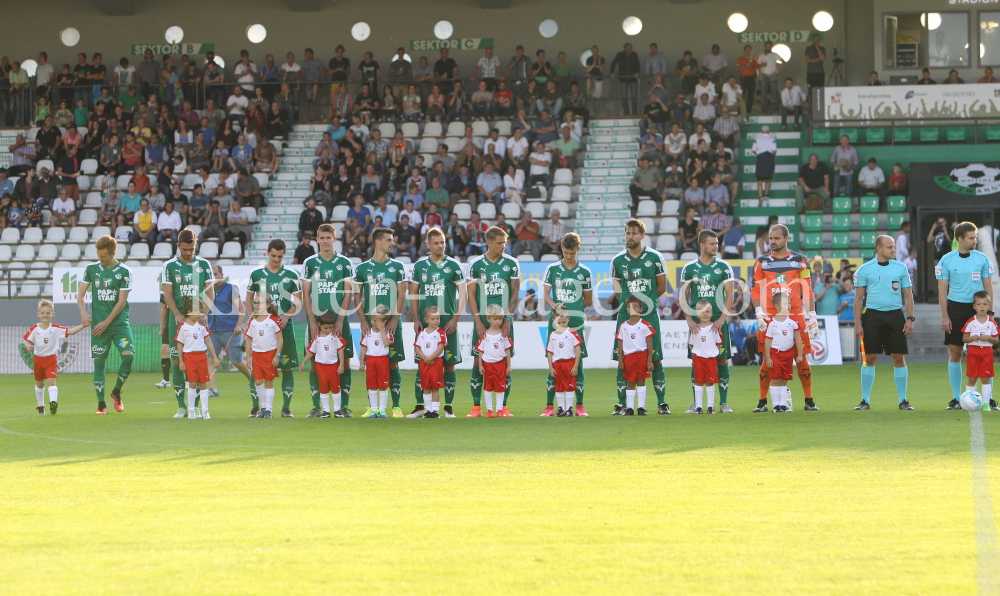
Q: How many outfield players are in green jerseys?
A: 10